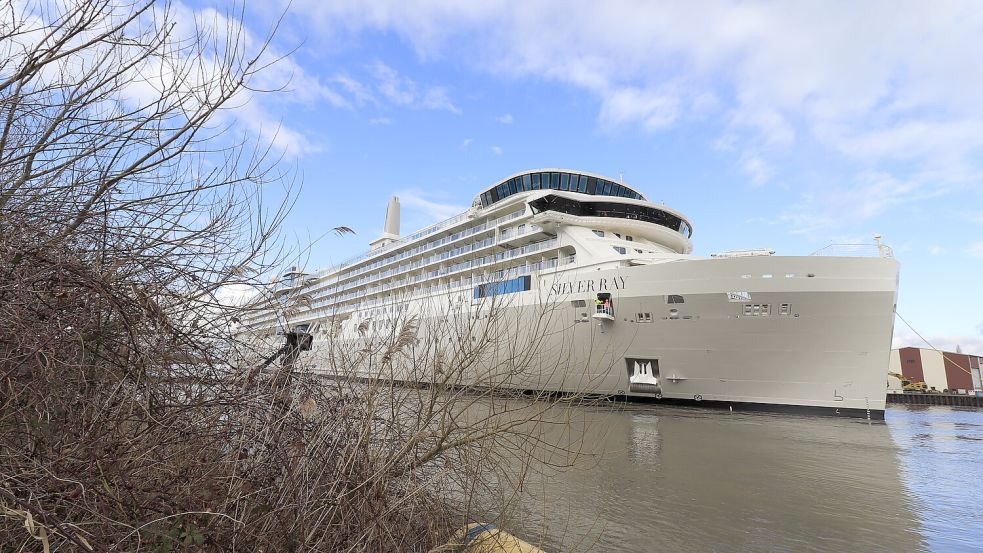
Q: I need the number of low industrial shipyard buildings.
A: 1